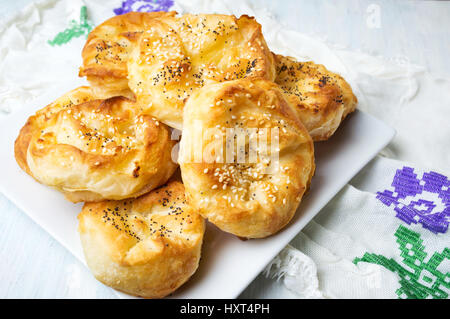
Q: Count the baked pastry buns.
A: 7